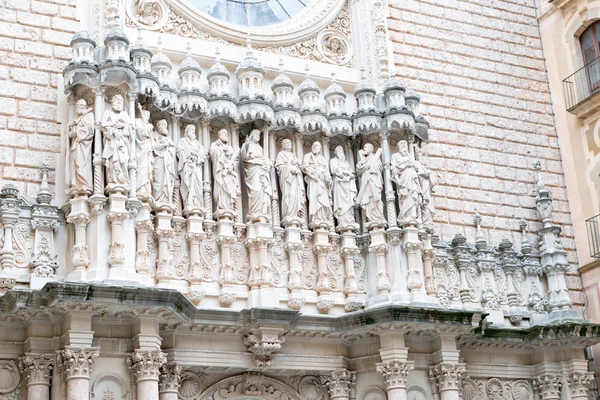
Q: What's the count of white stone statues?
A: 13